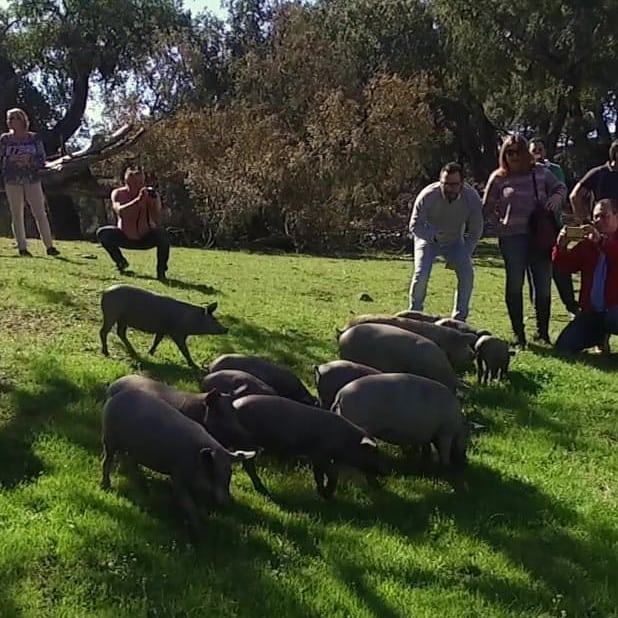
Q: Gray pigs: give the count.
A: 13